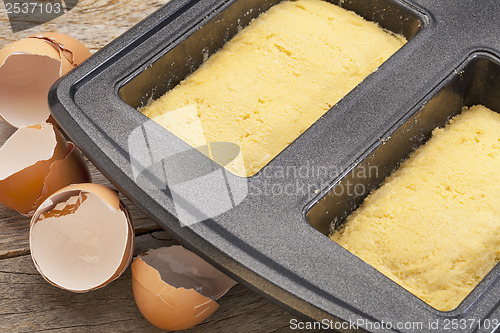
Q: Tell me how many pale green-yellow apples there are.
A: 0